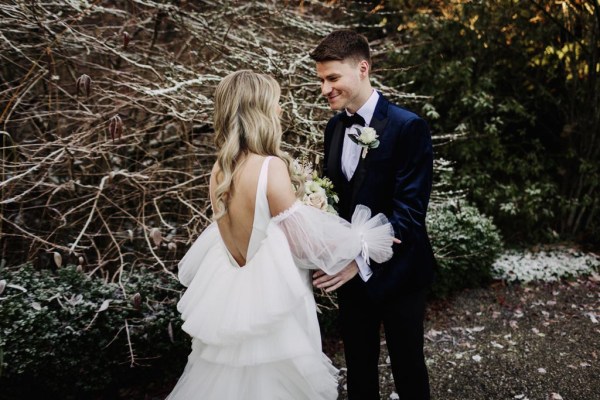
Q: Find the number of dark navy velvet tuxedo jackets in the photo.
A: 1